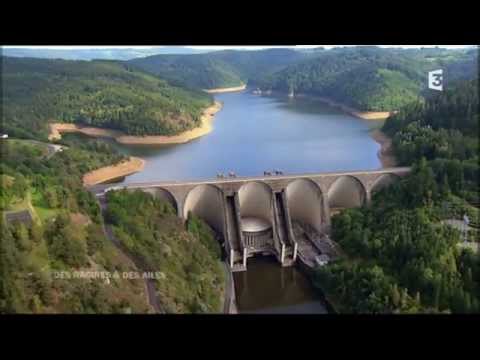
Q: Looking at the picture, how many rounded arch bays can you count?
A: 6